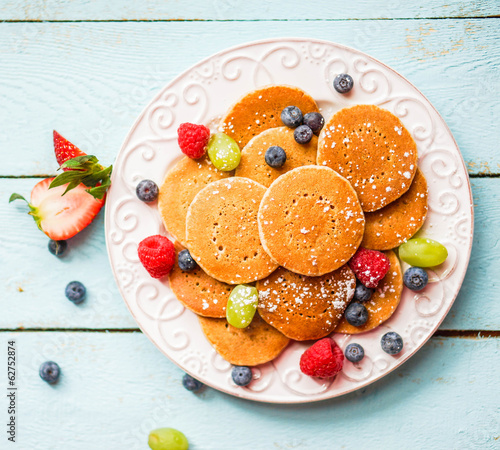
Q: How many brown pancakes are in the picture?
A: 11